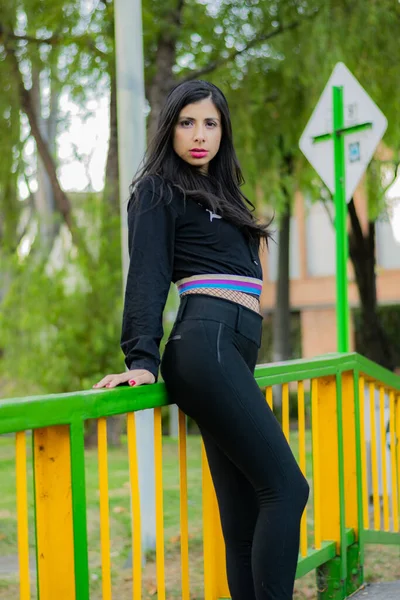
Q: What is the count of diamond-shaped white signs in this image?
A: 1